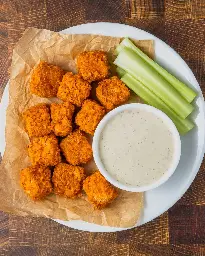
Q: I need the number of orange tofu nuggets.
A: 12